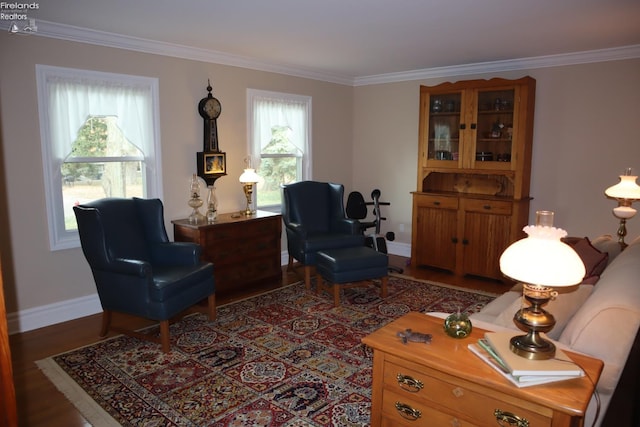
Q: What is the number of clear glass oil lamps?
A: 2